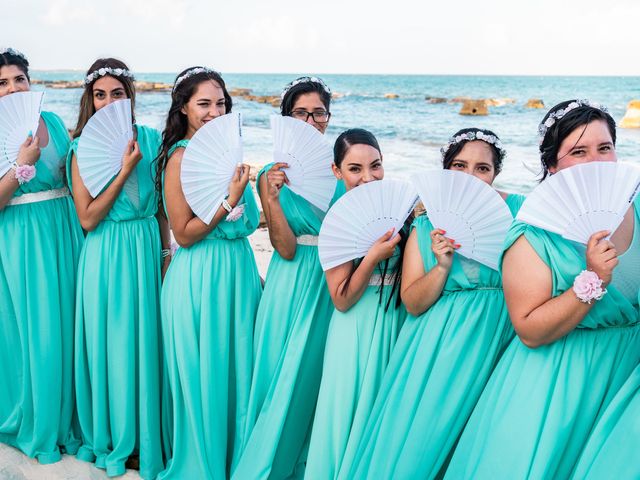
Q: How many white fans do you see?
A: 7